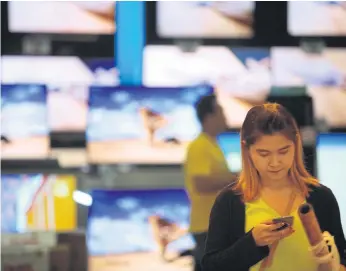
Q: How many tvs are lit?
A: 12